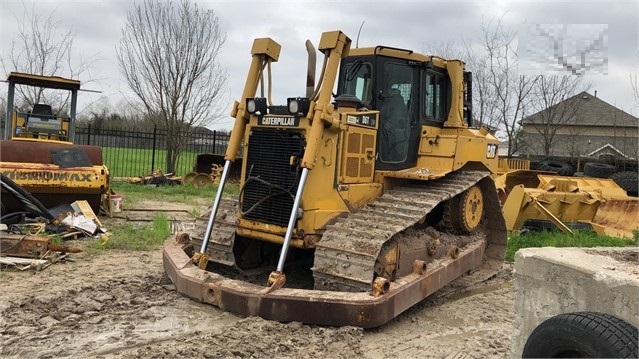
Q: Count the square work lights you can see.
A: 2